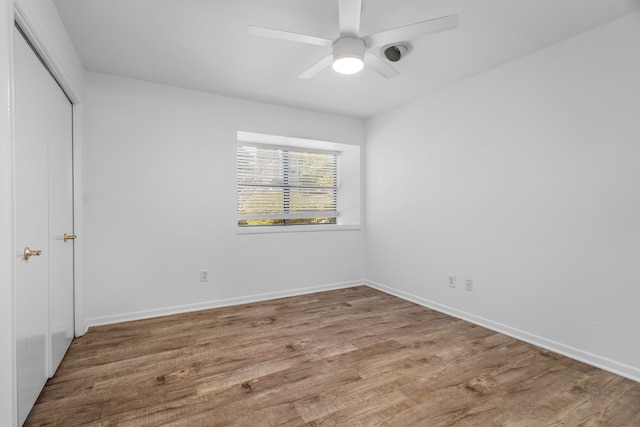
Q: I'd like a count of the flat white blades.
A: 5